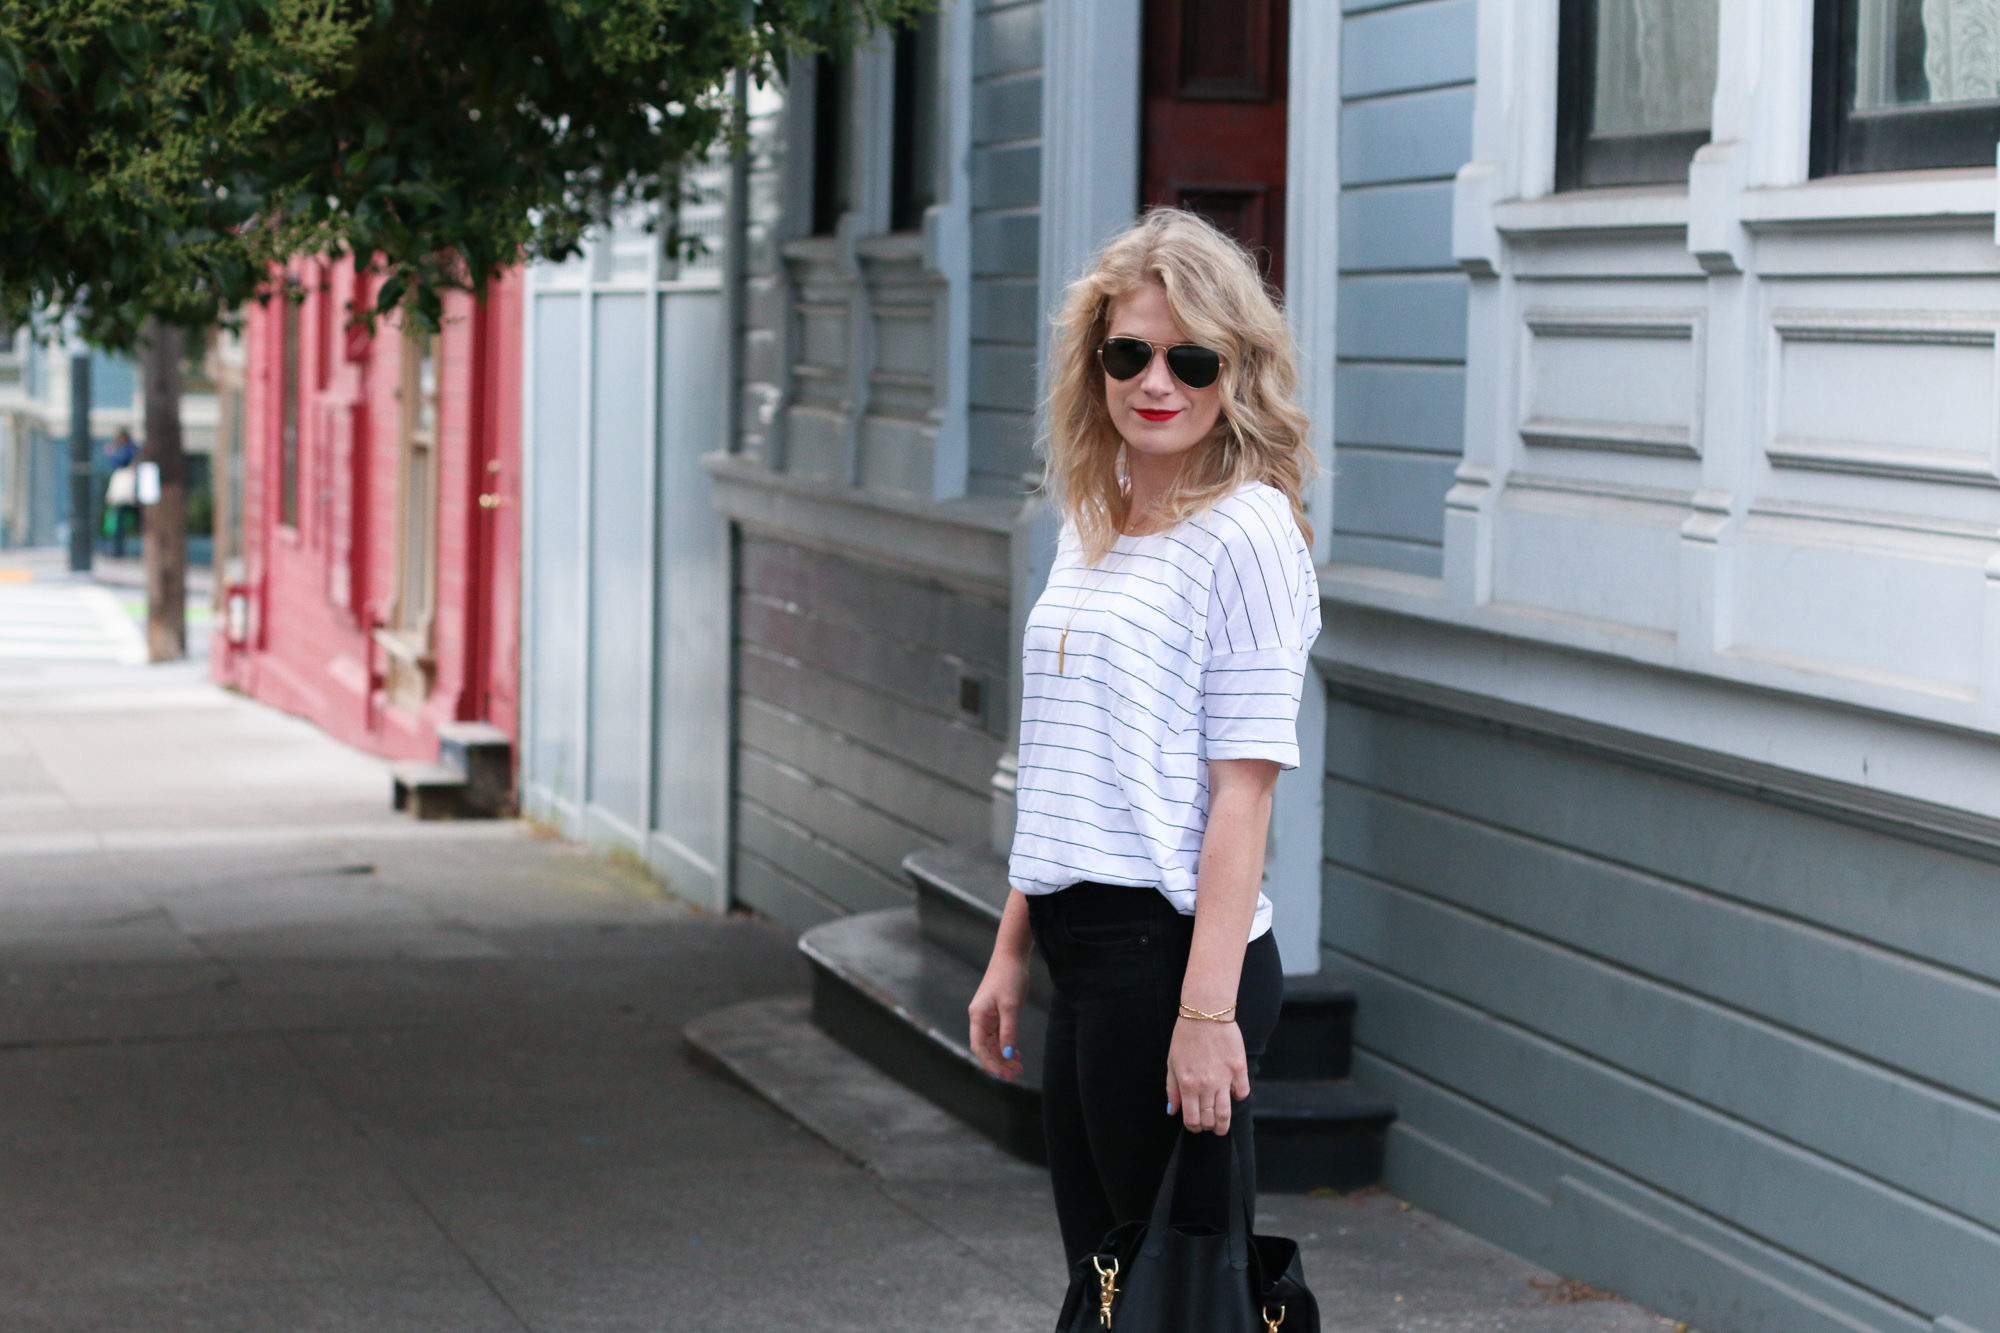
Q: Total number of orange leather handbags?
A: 0